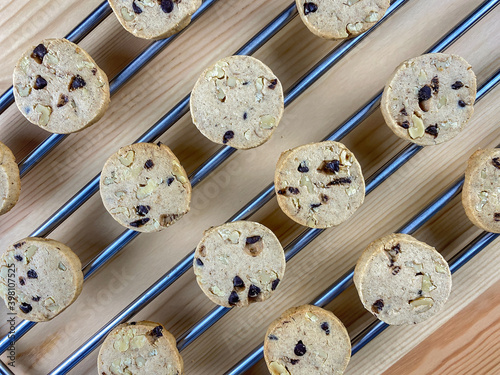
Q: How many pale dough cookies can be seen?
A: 14